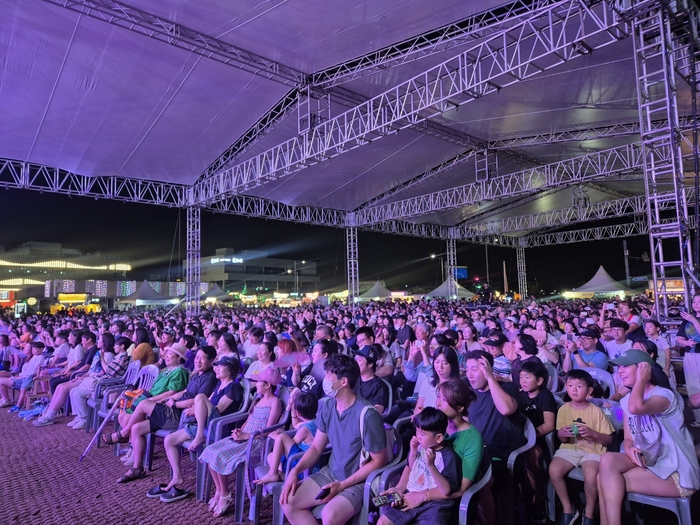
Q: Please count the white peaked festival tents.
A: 5